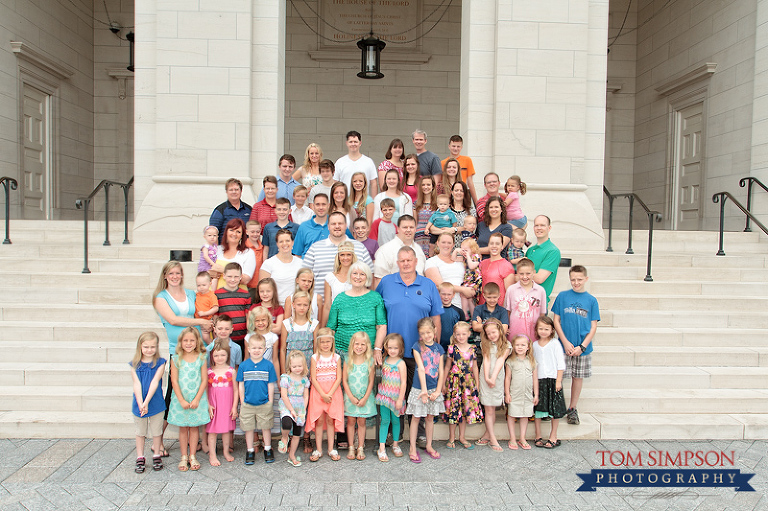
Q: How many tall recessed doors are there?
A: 2